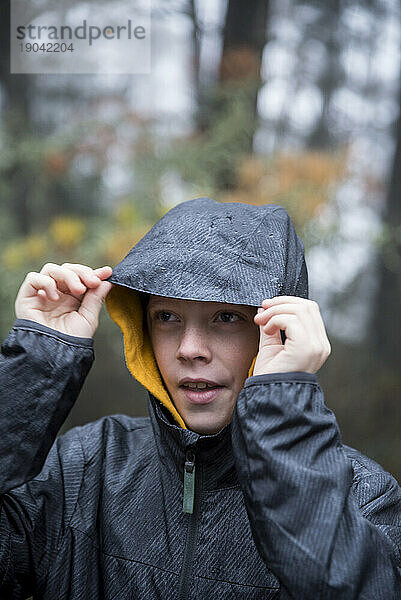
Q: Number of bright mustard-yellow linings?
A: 1